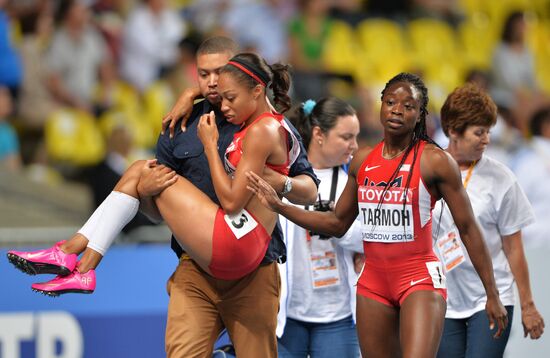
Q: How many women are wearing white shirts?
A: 2